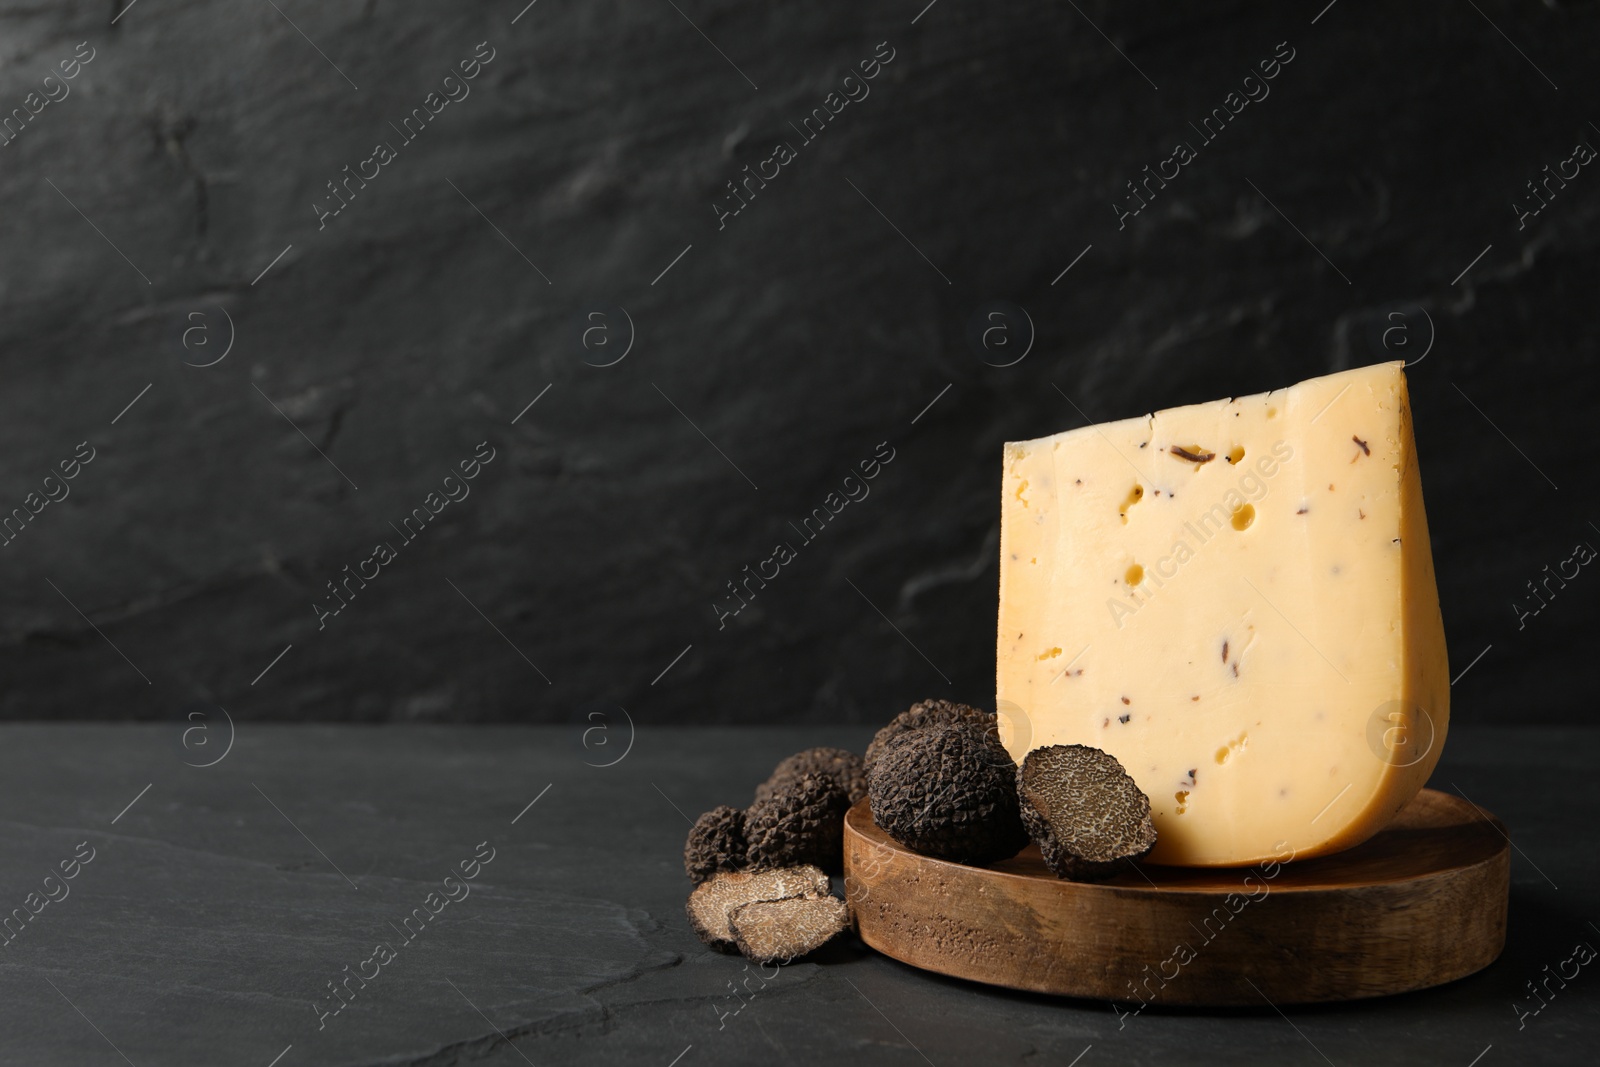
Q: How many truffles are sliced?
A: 3